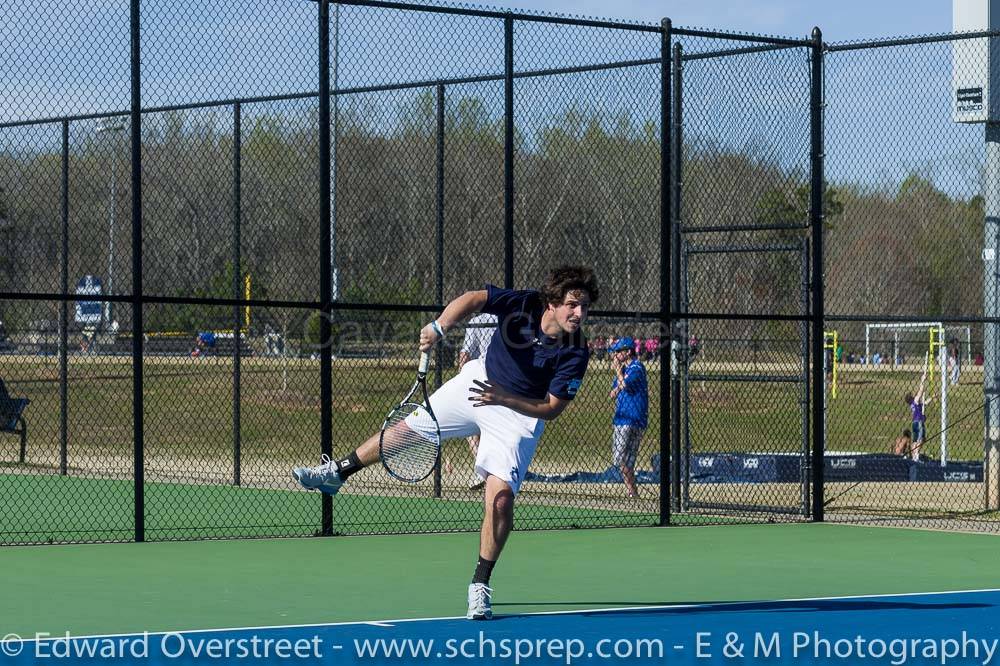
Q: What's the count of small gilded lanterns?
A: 0